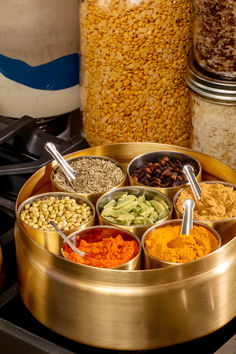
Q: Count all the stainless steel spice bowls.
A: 7